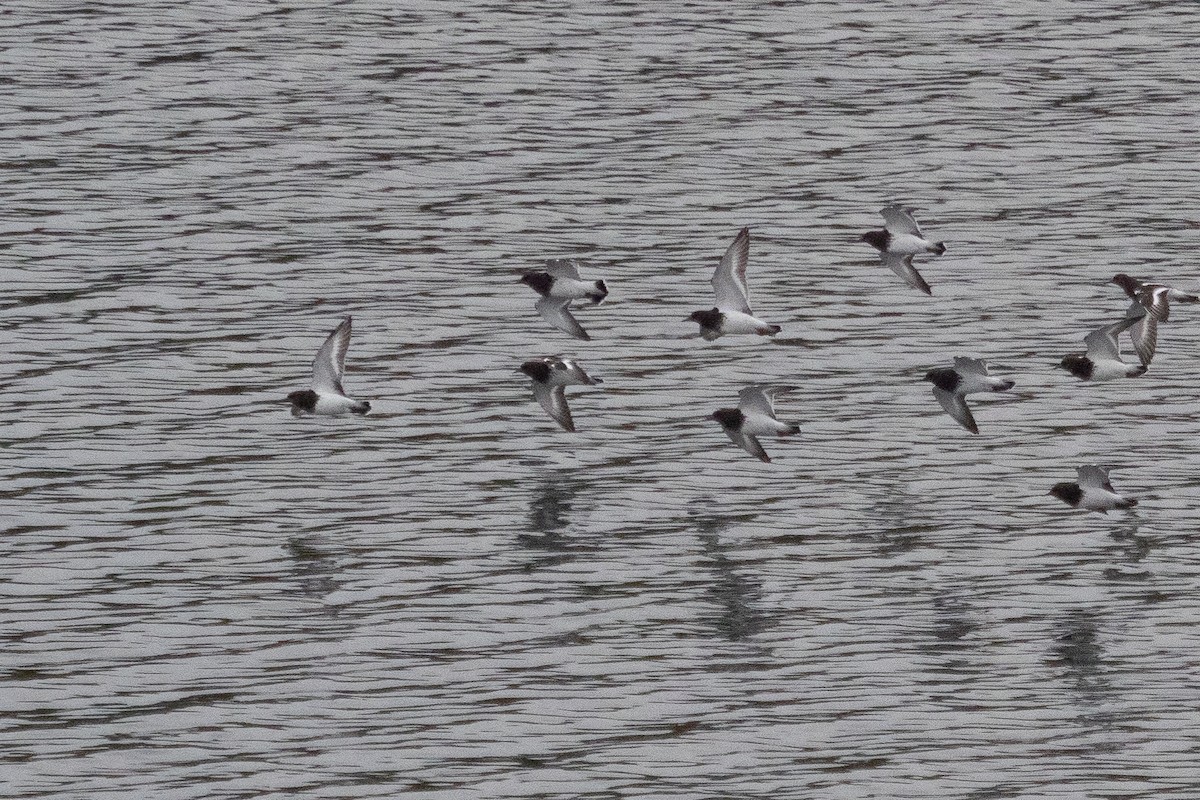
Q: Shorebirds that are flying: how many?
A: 10